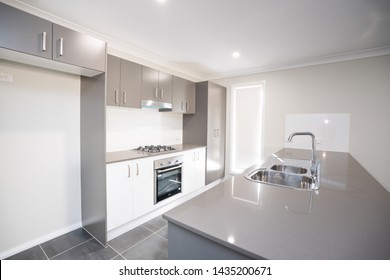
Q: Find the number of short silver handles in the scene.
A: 14